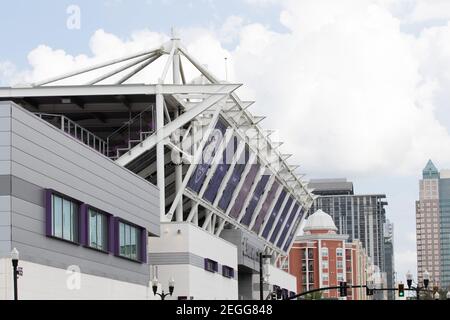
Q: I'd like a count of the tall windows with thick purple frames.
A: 3